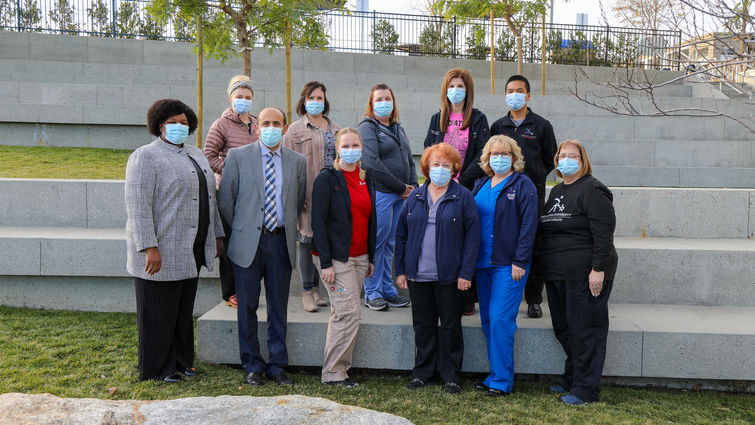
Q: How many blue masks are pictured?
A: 11